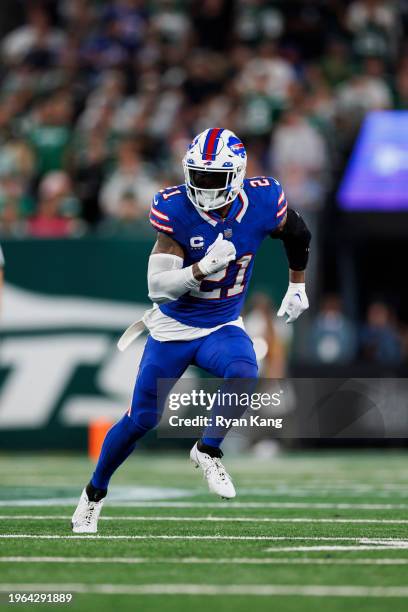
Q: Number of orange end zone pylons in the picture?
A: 1